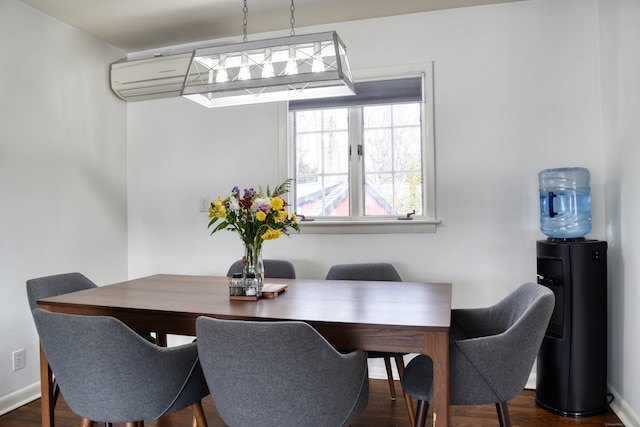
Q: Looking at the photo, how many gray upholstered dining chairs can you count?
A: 6